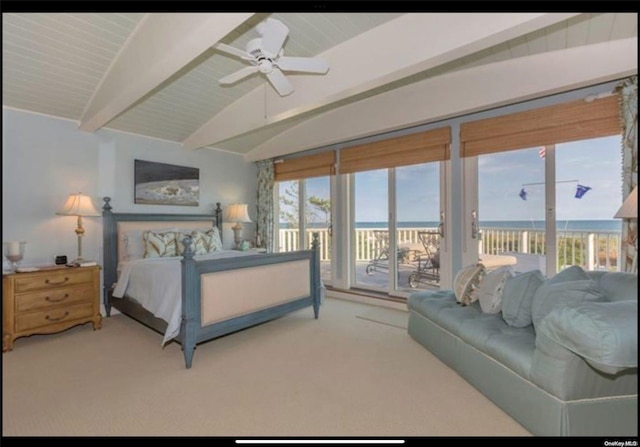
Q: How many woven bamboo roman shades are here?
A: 3